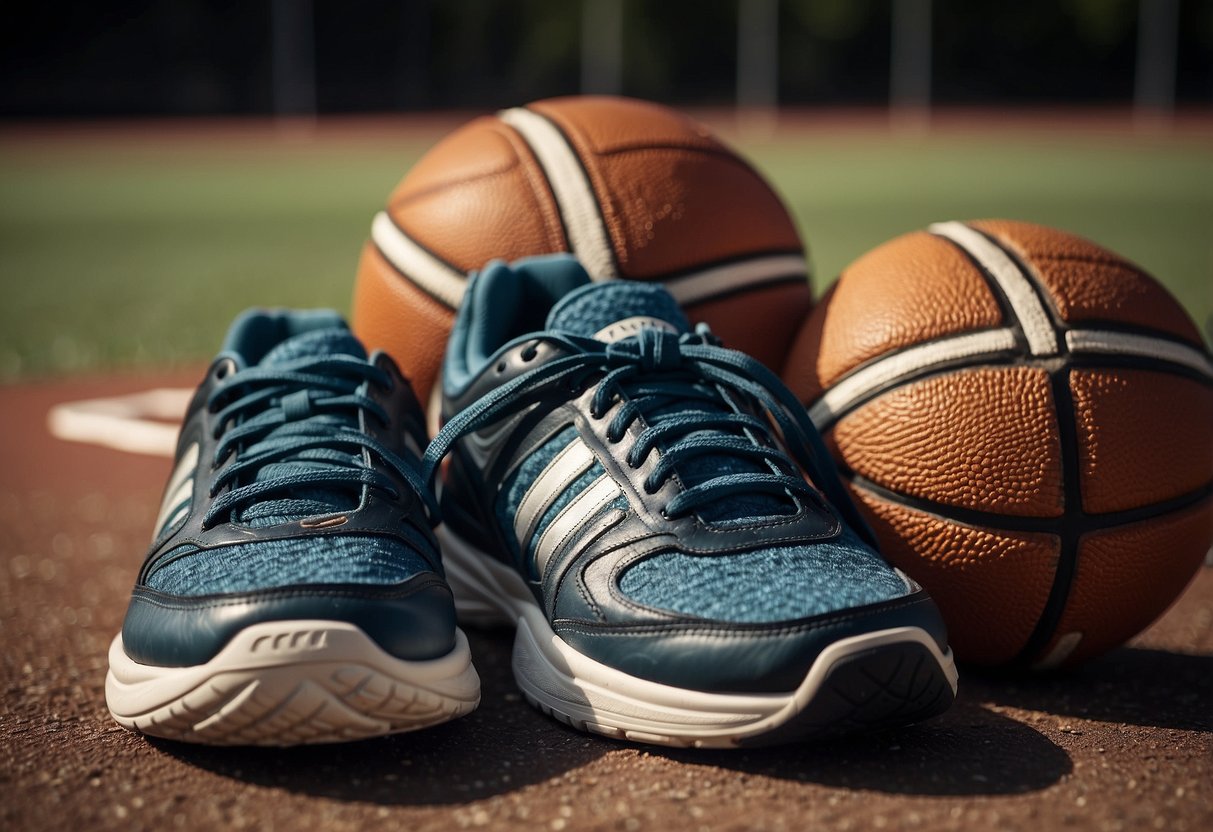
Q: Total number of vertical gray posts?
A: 5